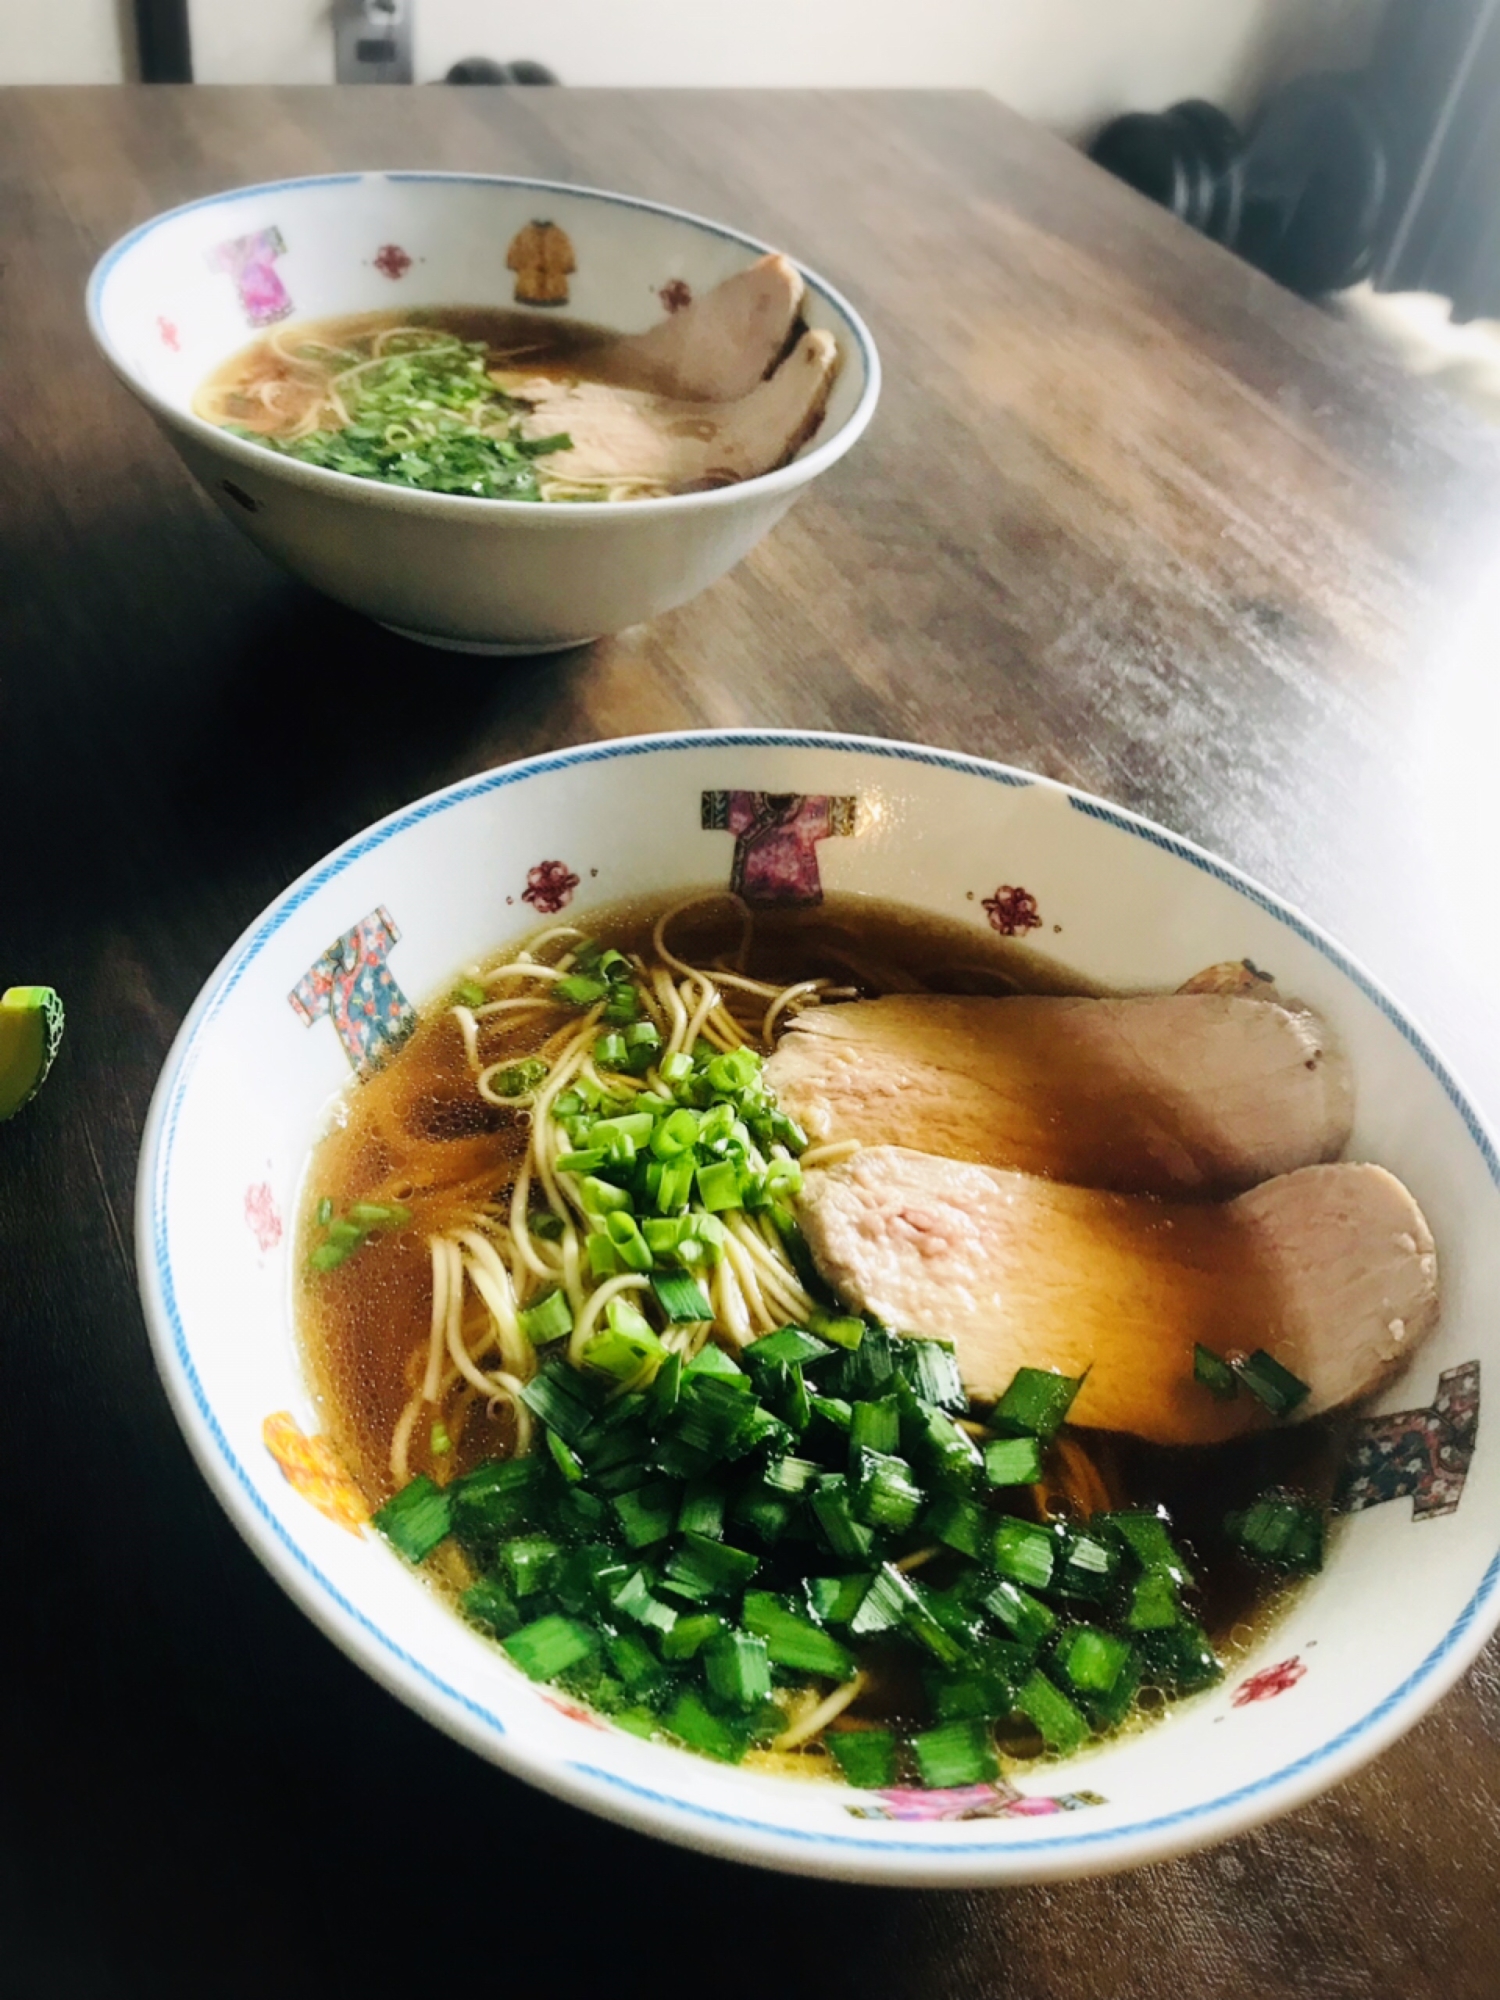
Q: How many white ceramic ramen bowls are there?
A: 2